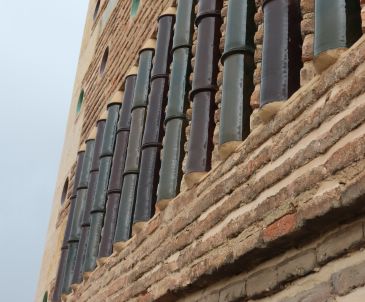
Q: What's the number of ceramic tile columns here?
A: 12